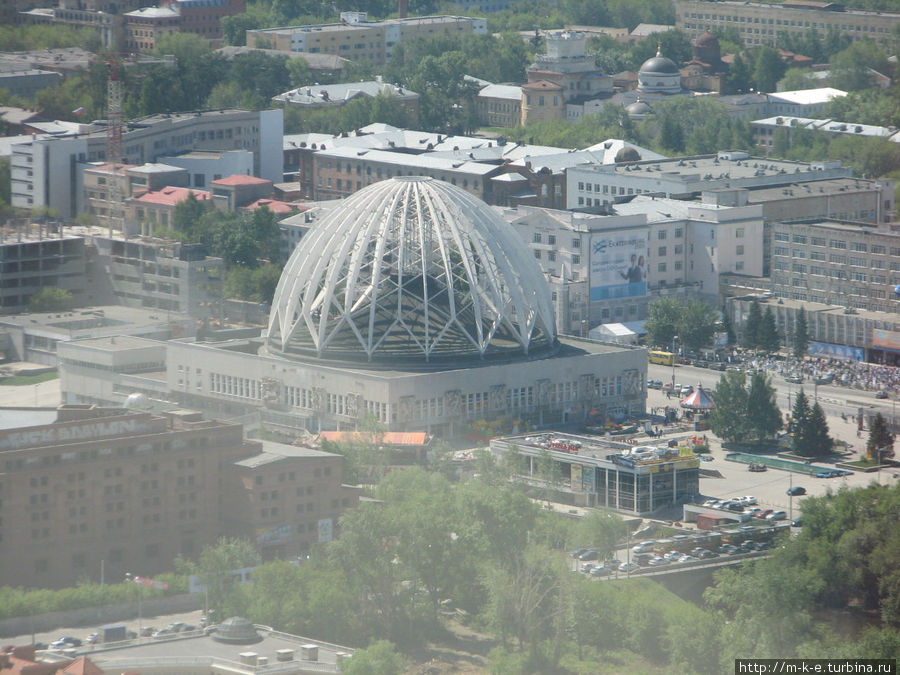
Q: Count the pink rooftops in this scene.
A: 3